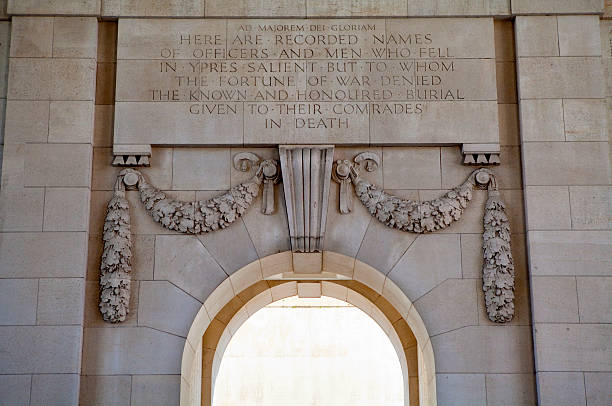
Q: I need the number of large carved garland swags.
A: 2